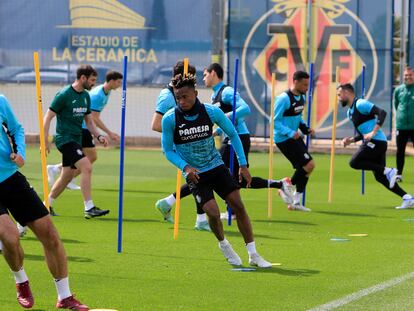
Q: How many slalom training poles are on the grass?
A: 8